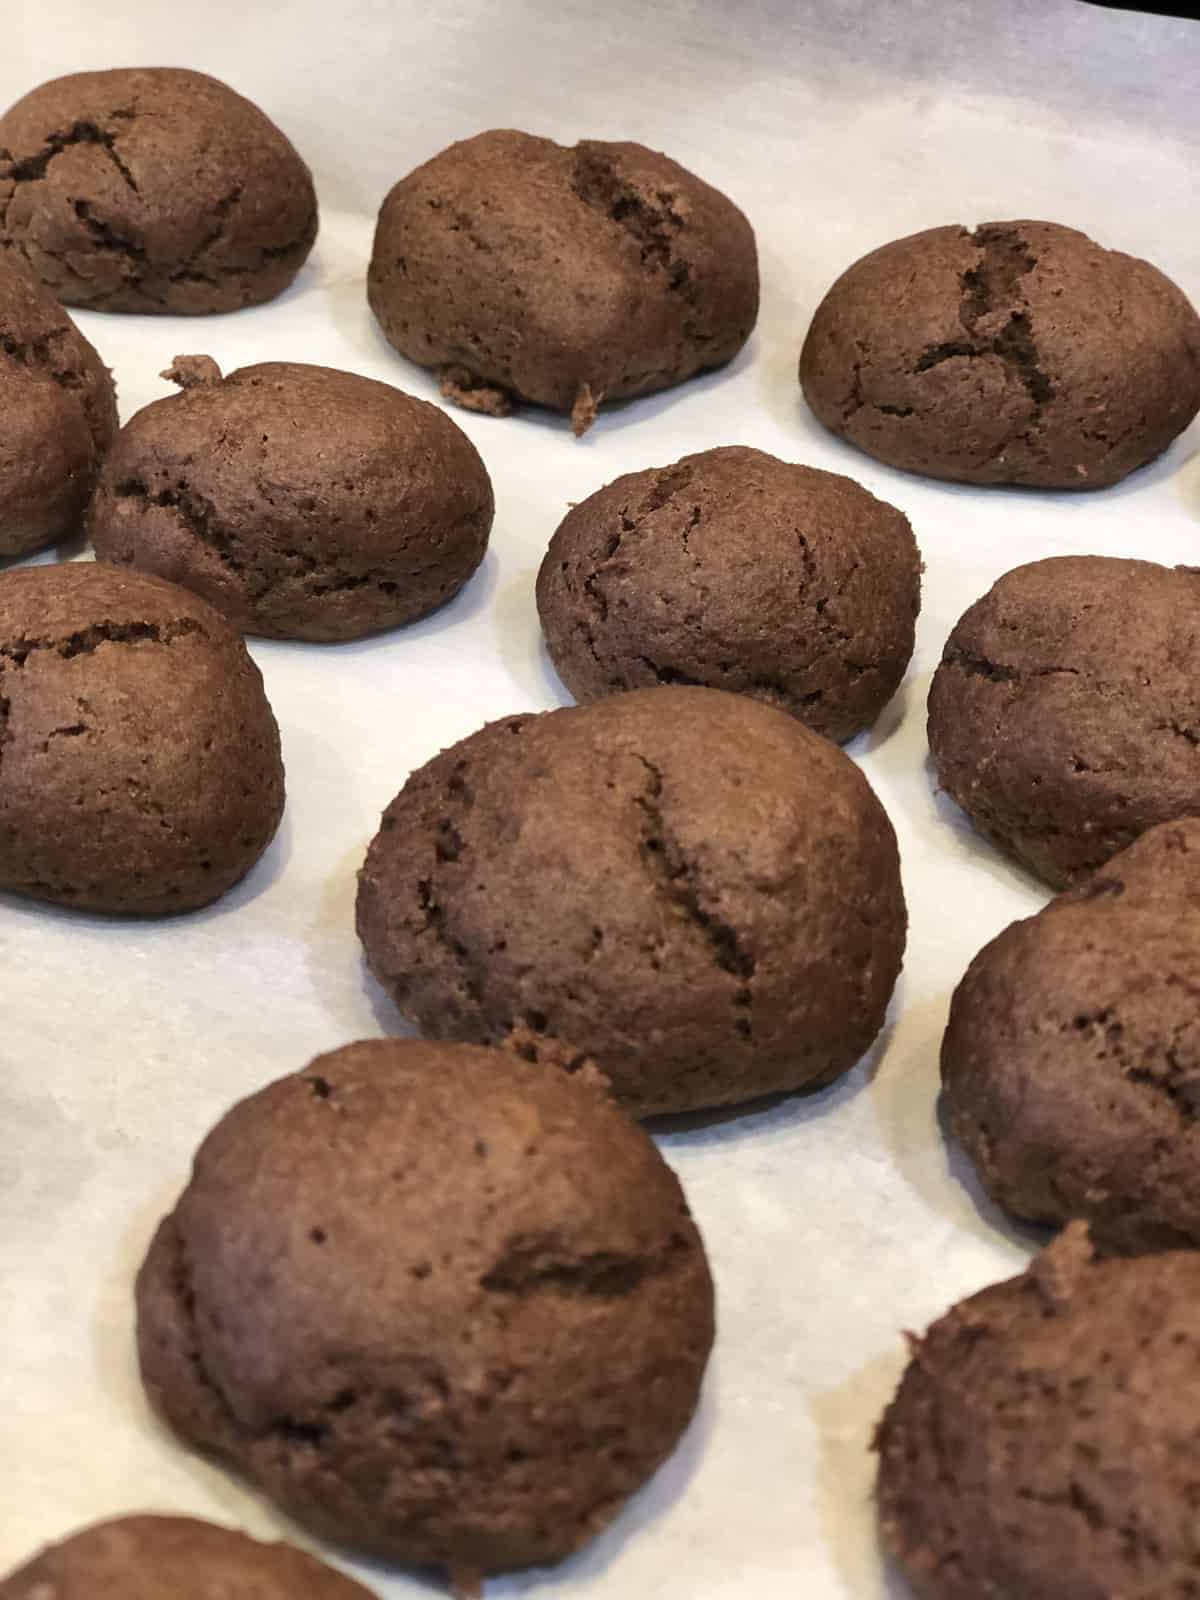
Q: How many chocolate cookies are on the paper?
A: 13